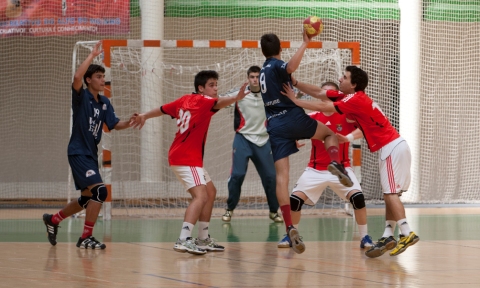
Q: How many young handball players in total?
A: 6